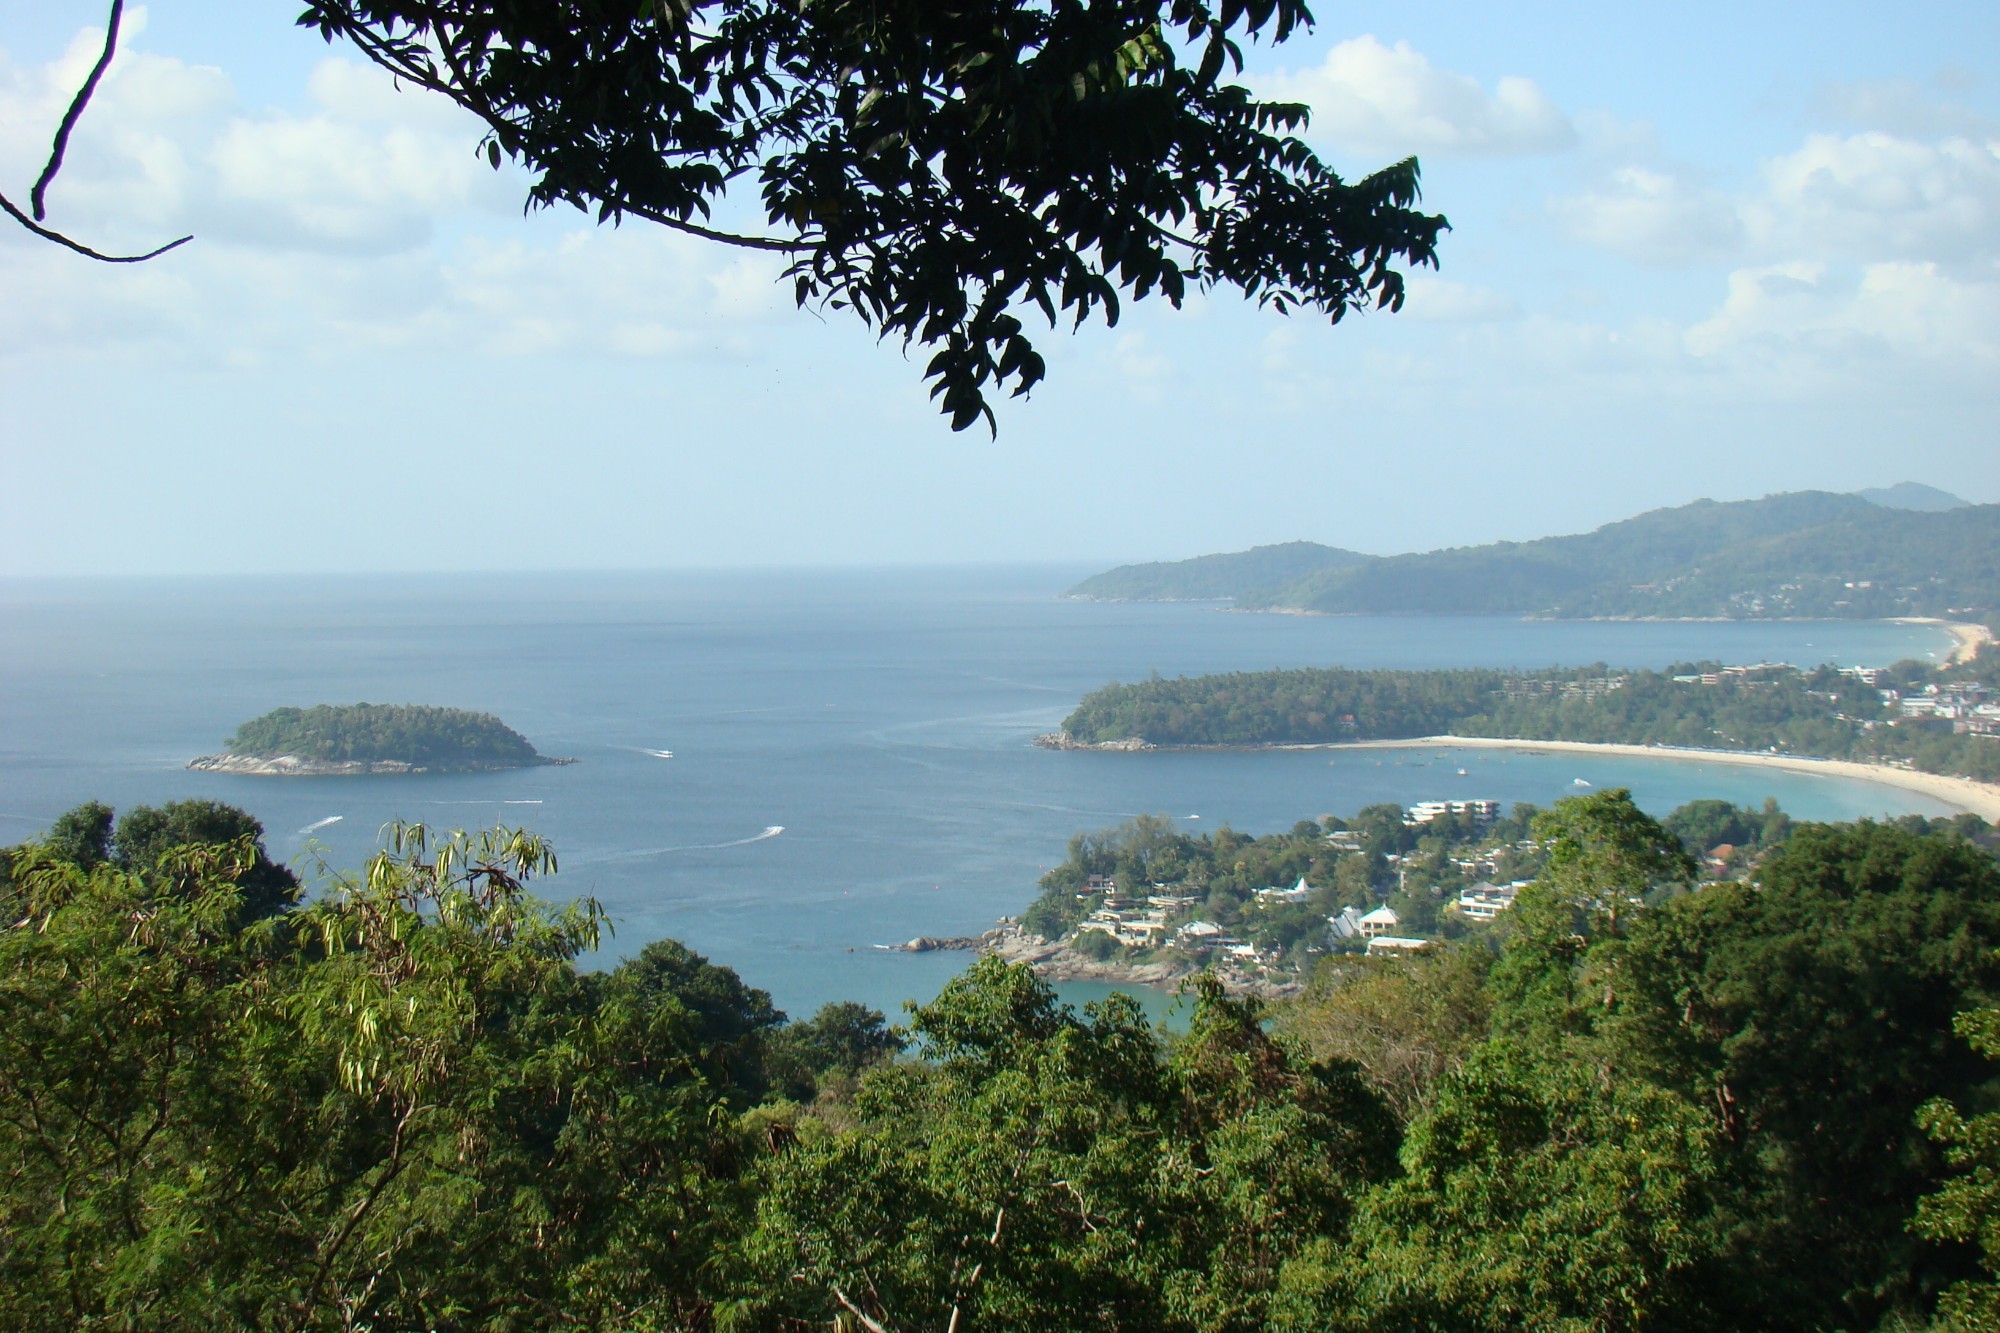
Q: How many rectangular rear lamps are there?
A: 0